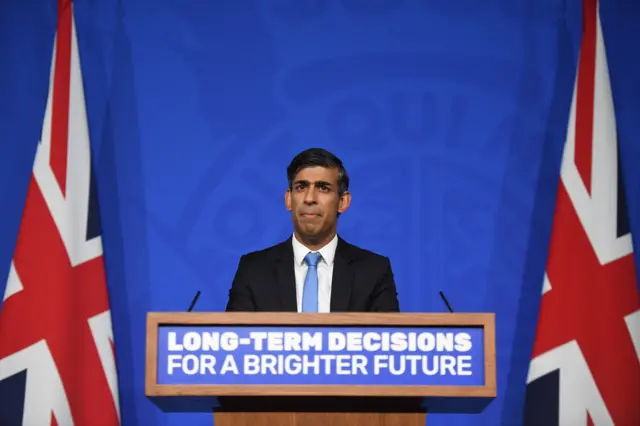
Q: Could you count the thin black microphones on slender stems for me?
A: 2